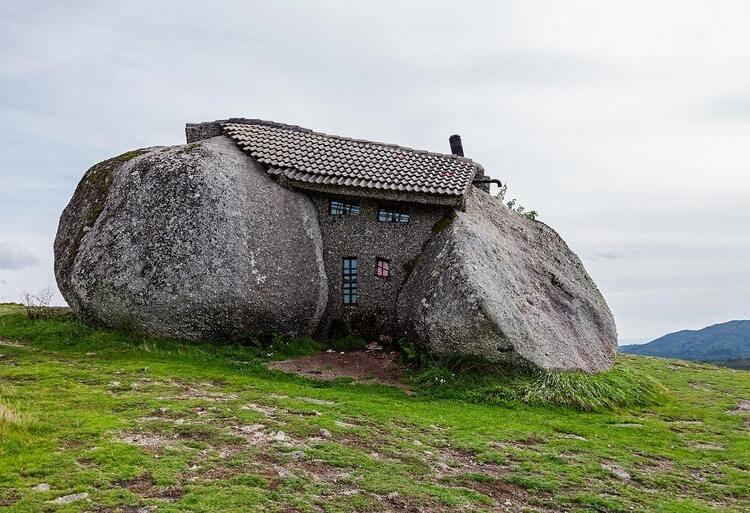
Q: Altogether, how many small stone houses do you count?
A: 1